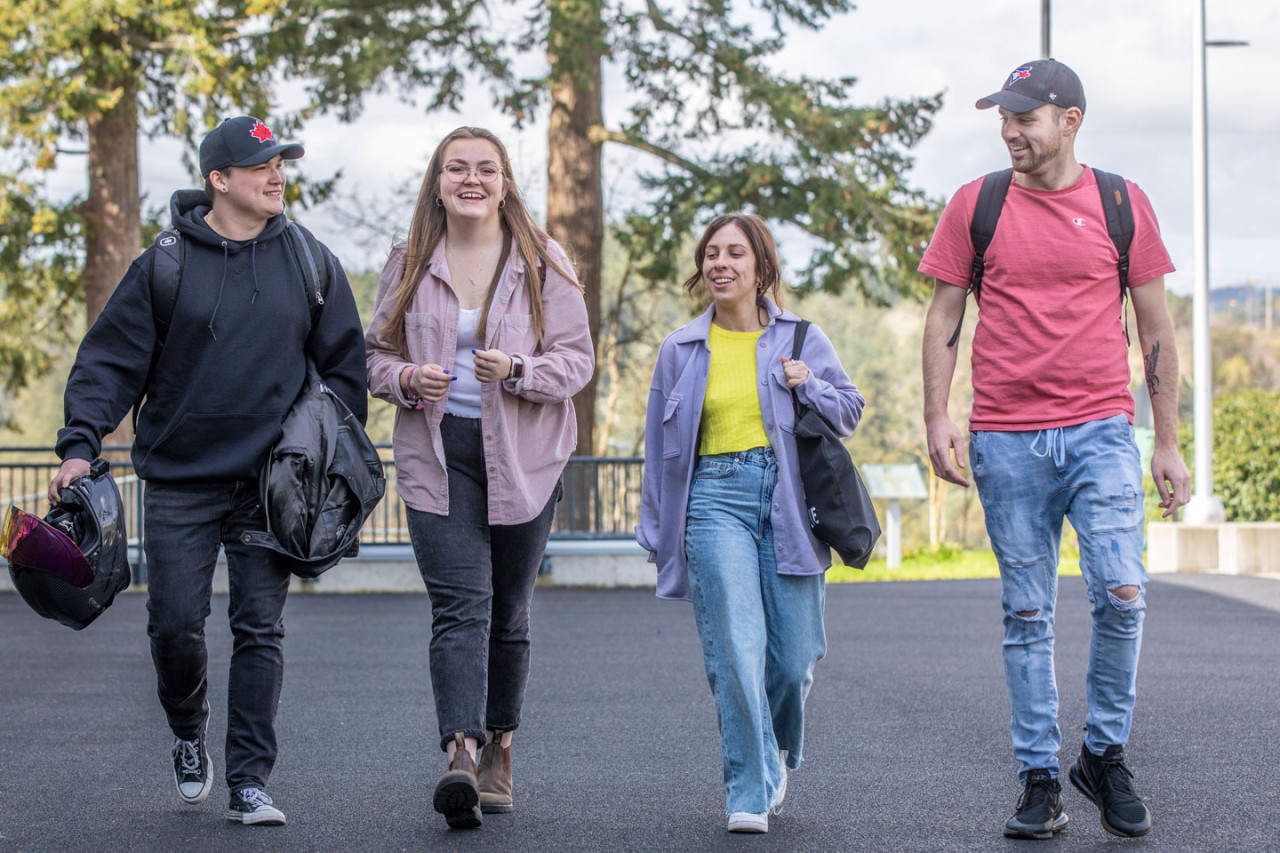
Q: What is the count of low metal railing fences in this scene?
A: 1